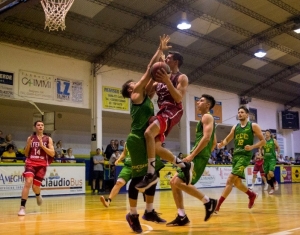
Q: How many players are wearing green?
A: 5